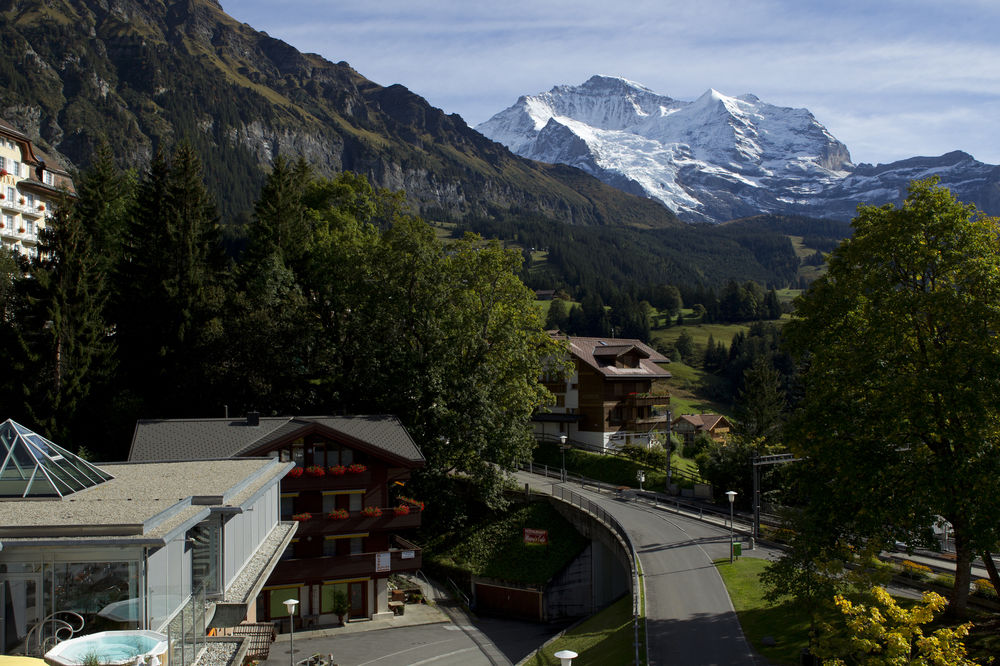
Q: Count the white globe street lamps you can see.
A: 4